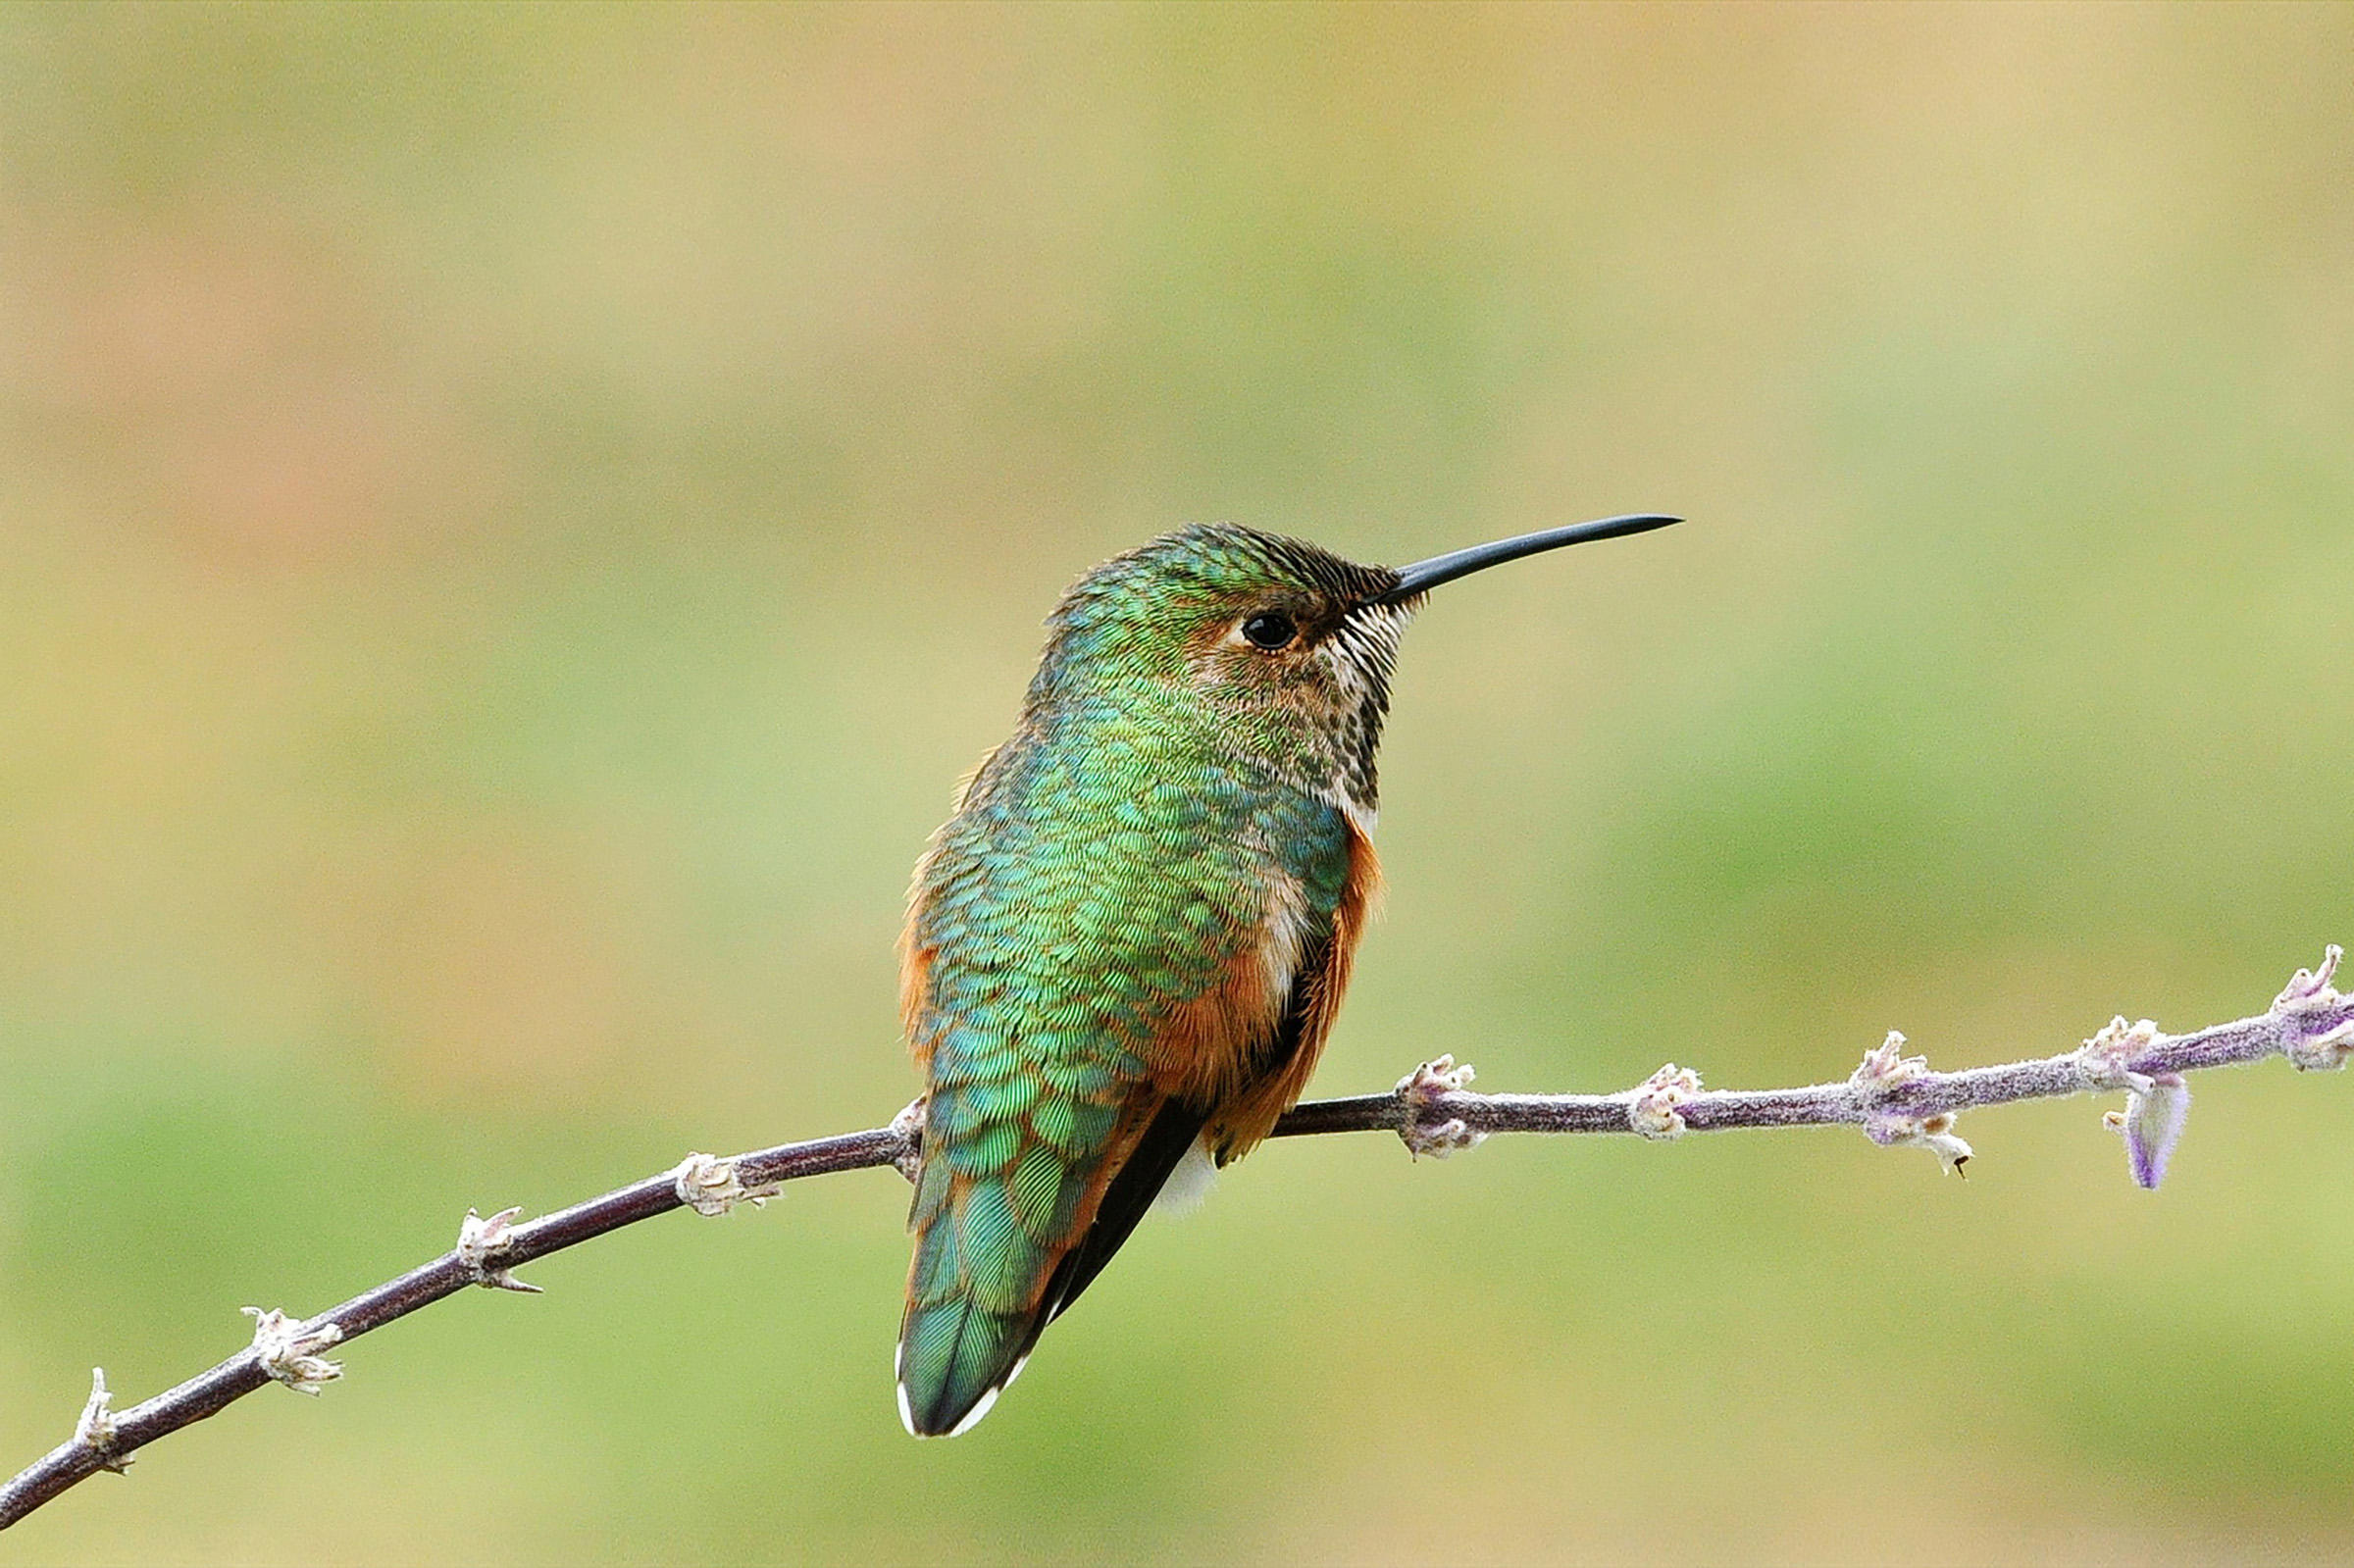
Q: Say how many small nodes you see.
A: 10